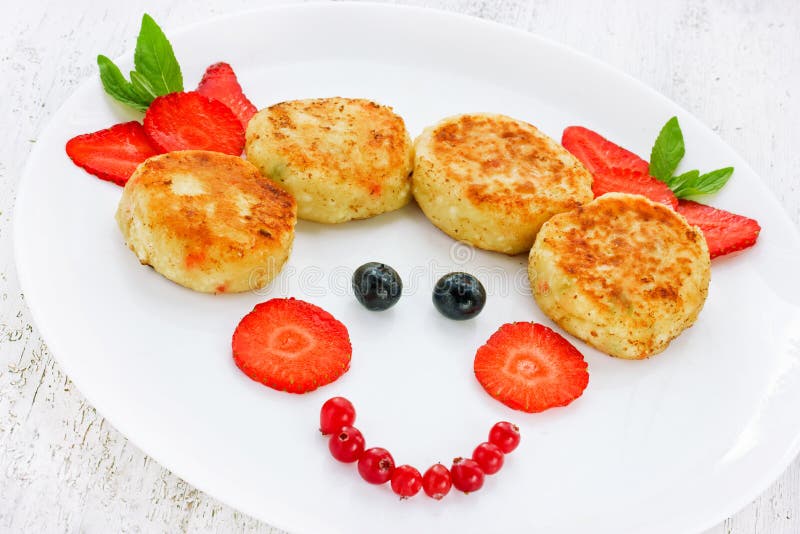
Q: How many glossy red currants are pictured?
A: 8